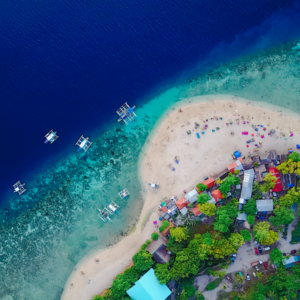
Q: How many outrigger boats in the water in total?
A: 7